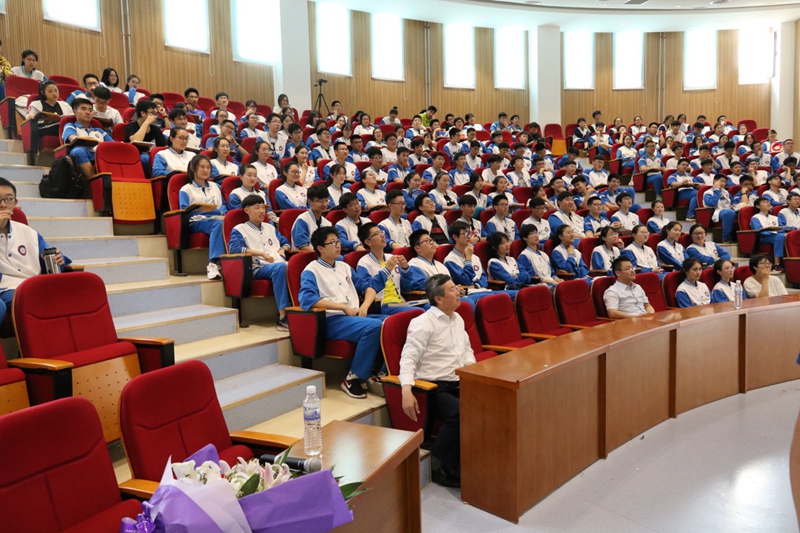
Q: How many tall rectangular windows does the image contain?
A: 11